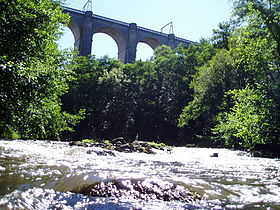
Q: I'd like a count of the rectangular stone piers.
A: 3